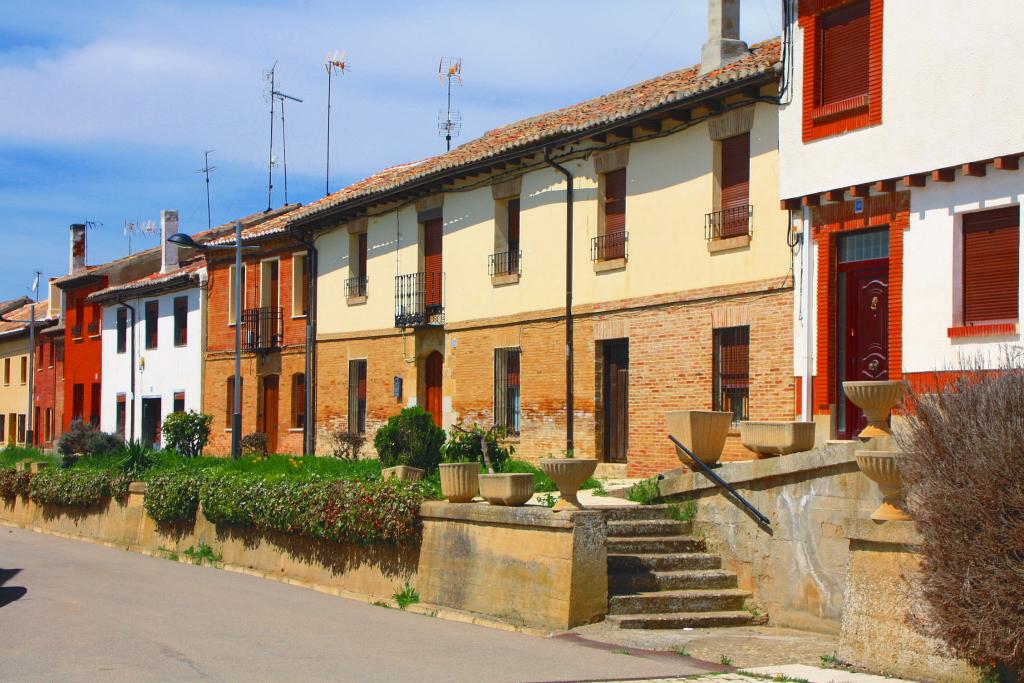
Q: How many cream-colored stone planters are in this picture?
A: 8